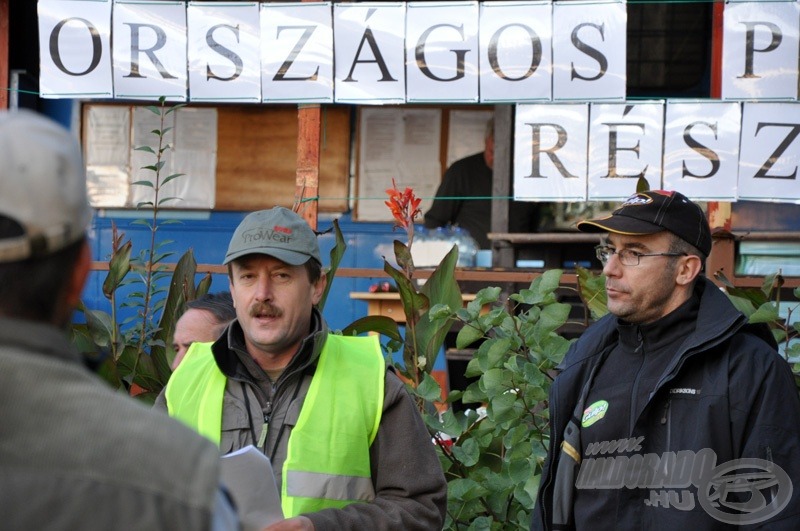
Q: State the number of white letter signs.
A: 13